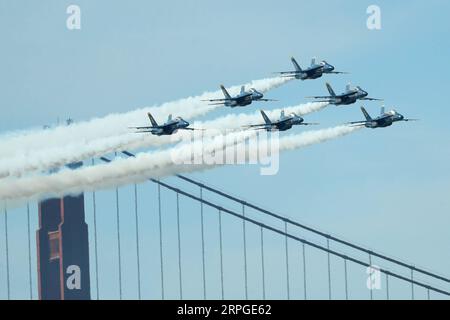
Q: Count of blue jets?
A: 6